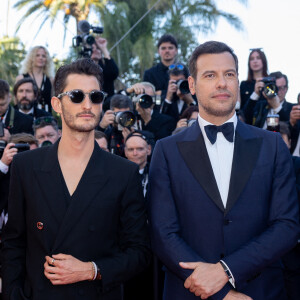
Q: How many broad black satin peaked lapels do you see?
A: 2